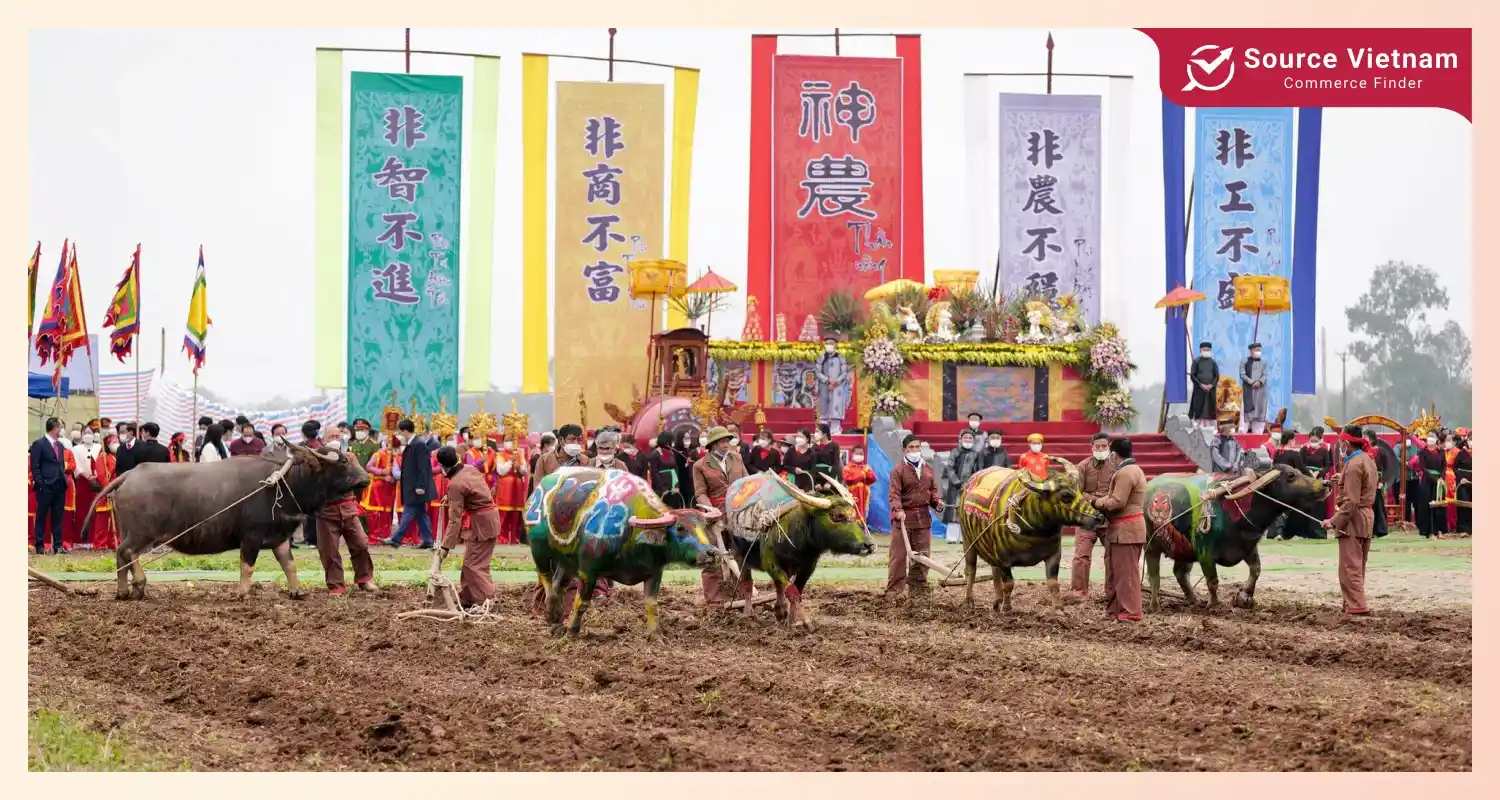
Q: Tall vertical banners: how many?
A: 5